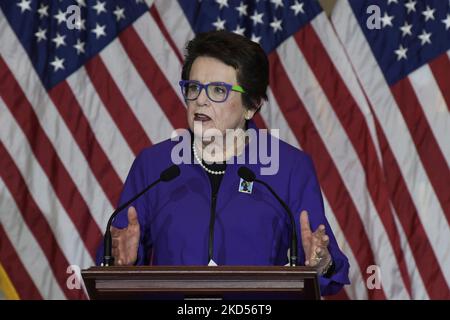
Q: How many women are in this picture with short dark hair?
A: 1